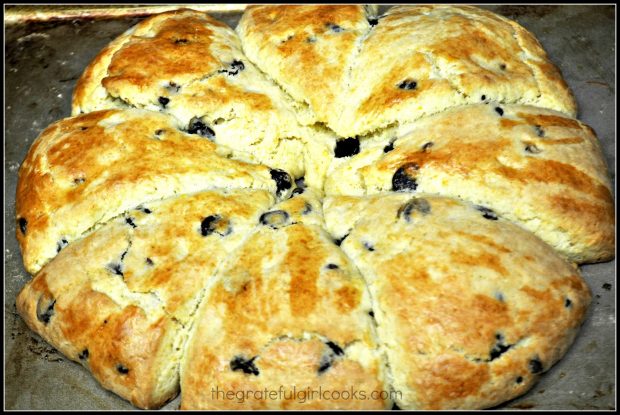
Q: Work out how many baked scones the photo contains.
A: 8